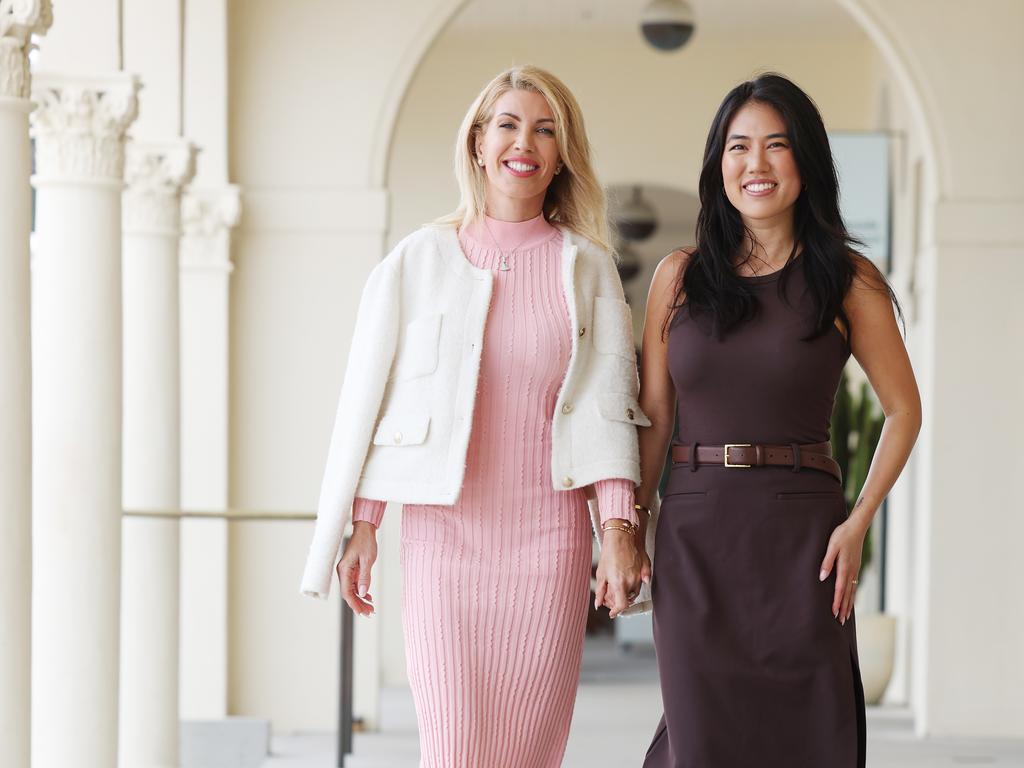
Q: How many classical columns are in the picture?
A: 4